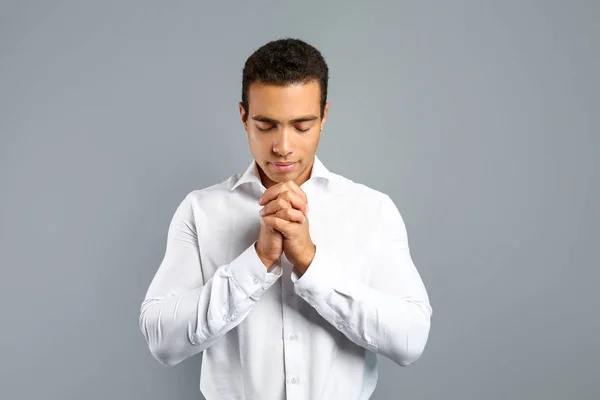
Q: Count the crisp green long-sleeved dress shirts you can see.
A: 0